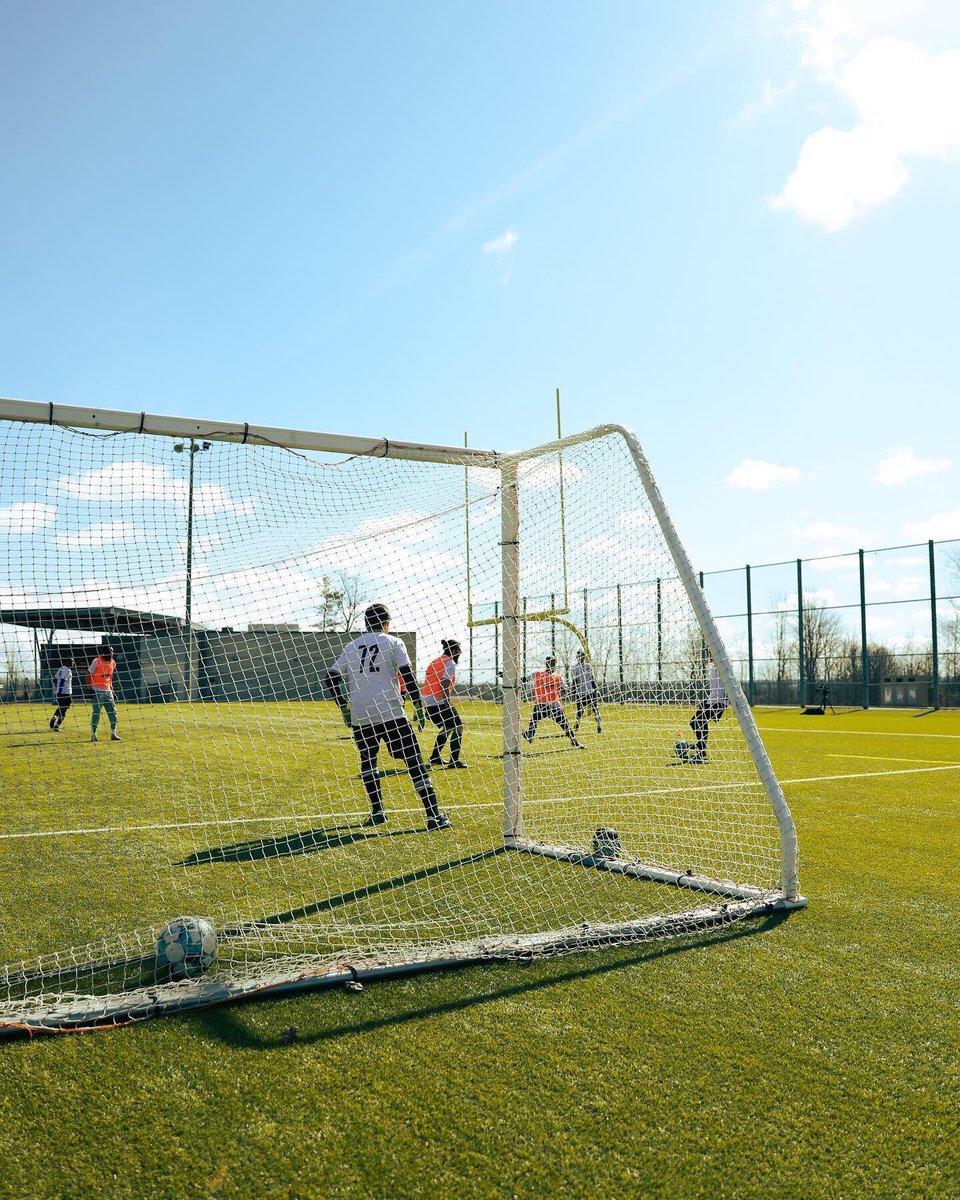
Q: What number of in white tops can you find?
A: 4